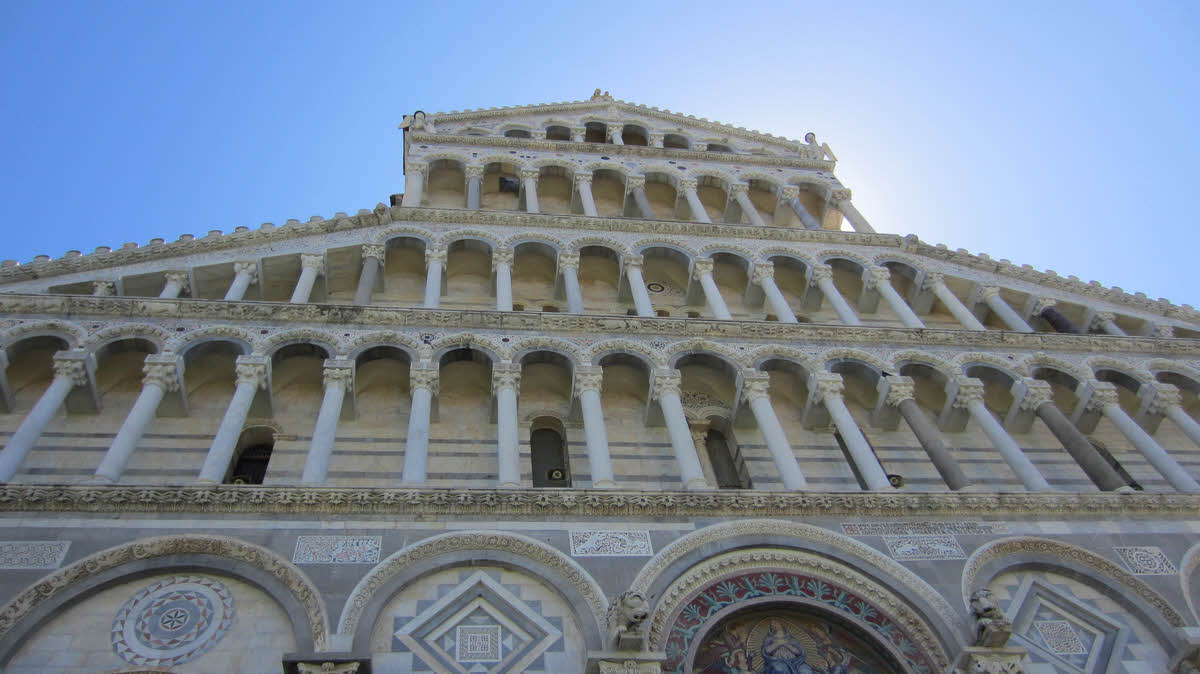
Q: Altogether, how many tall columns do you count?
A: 15